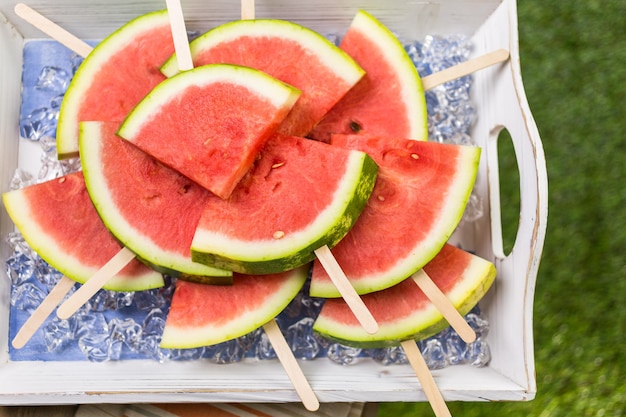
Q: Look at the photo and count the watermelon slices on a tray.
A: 10